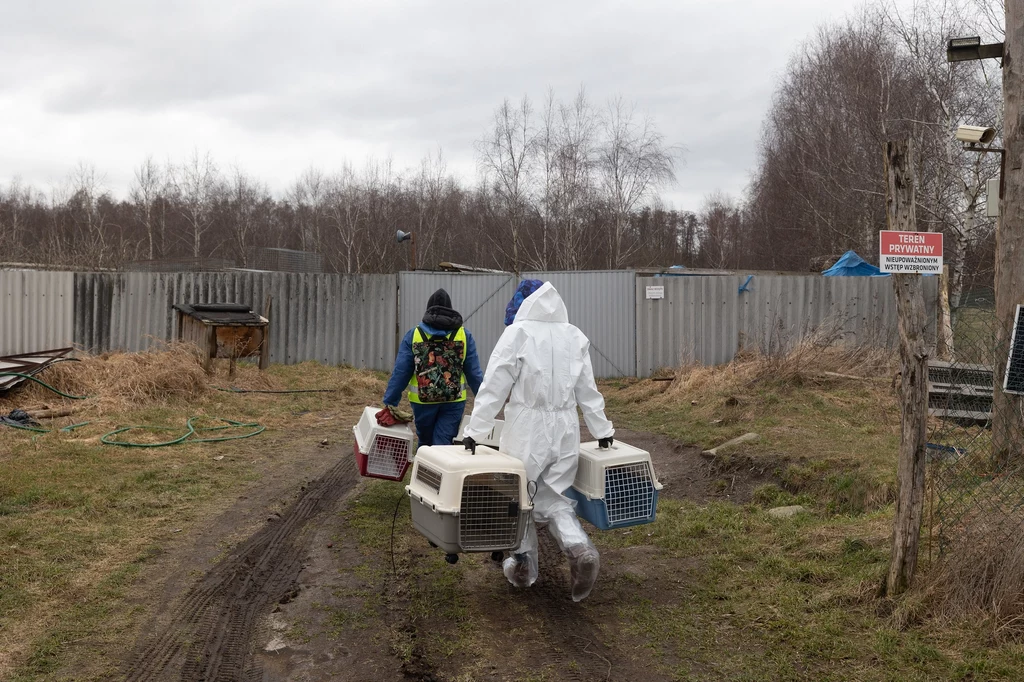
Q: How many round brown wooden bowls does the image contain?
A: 0